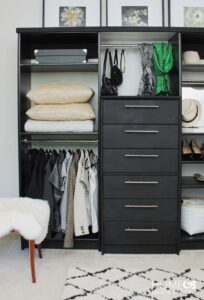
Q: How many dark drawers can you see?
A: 6